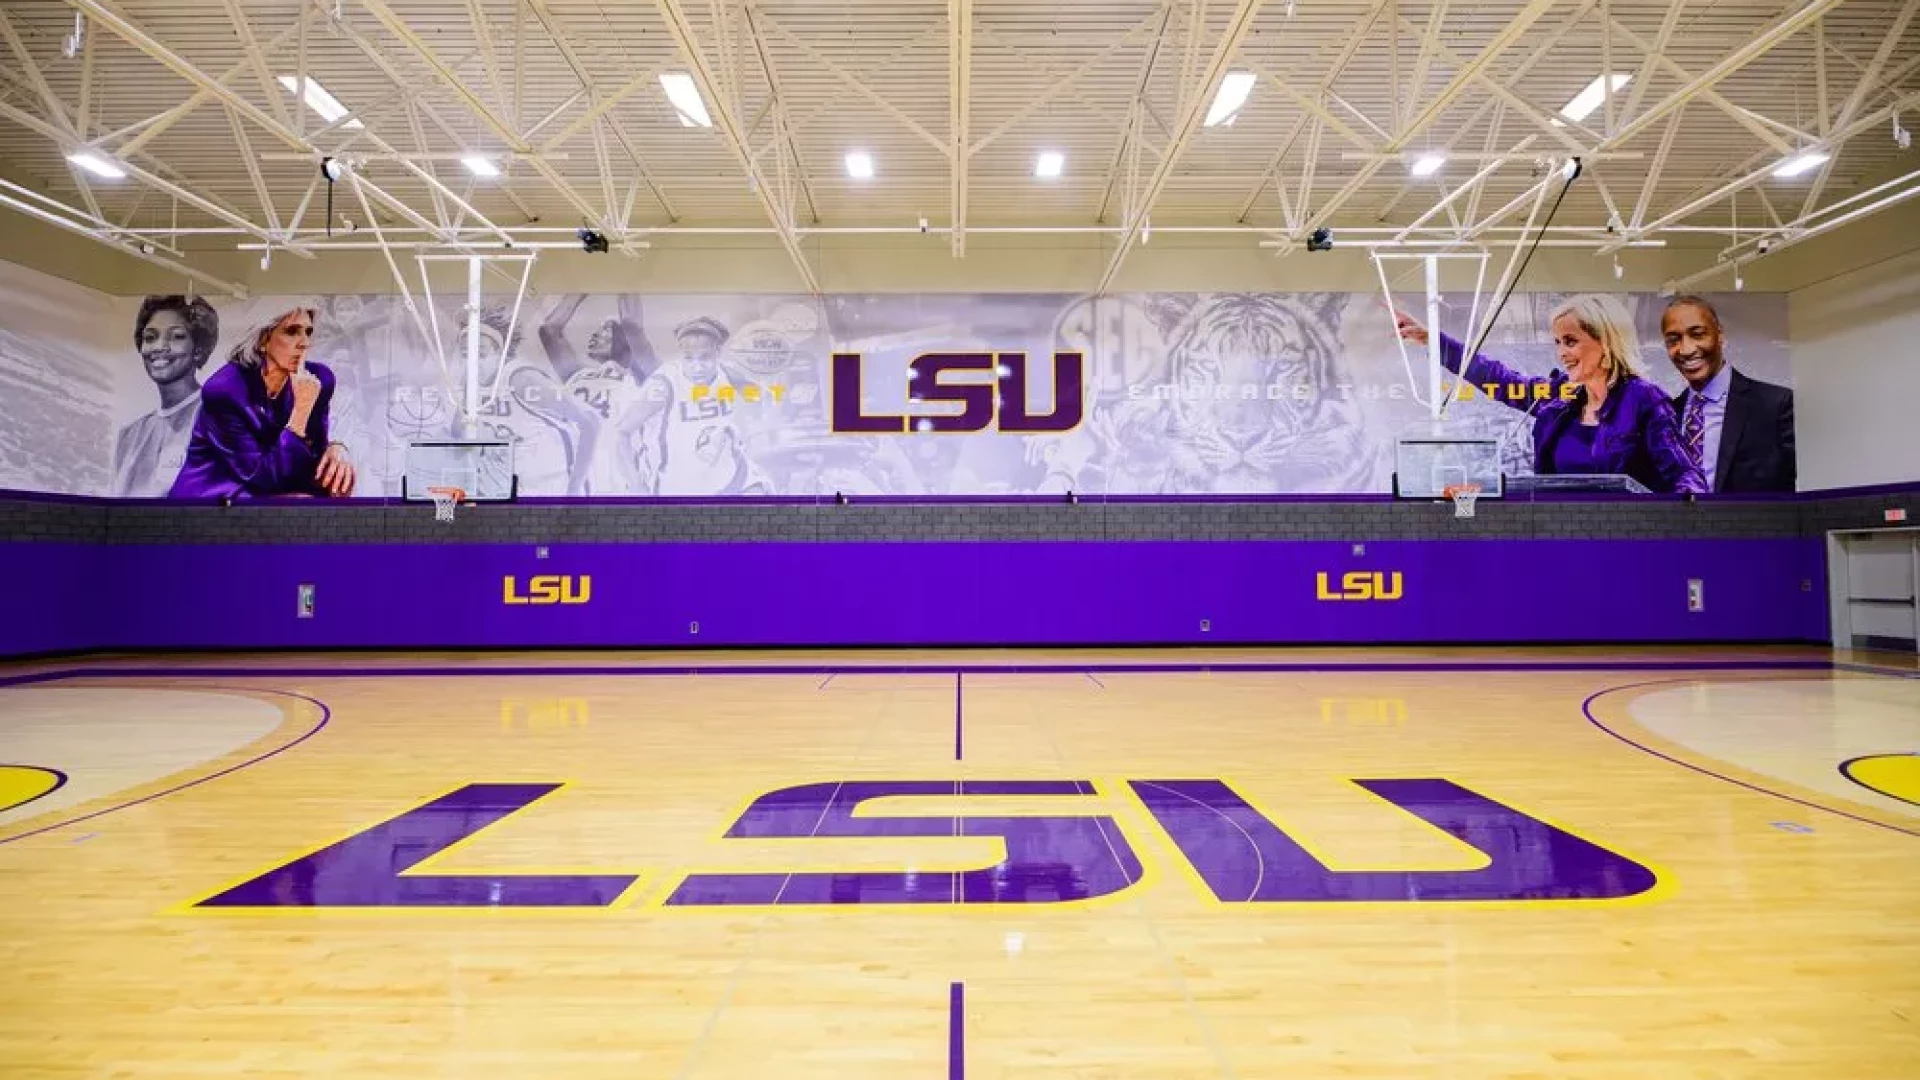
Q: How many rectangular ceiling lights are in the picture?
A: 10